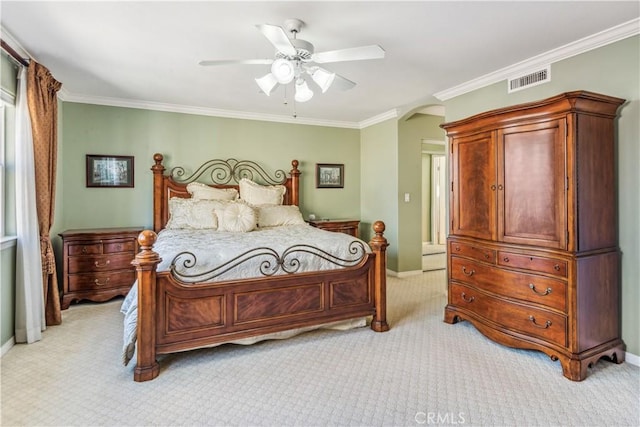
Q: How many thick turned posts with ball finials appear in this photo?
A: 4